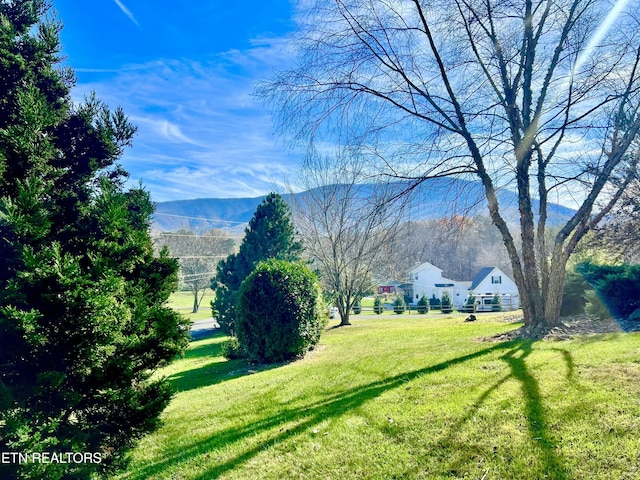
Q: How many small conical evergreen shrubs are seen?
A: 7